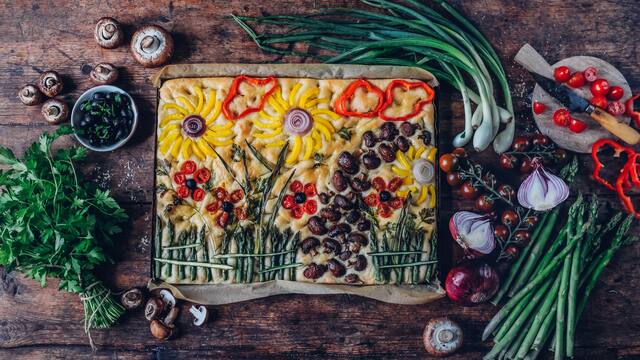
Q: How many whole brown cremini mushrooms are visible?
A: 10